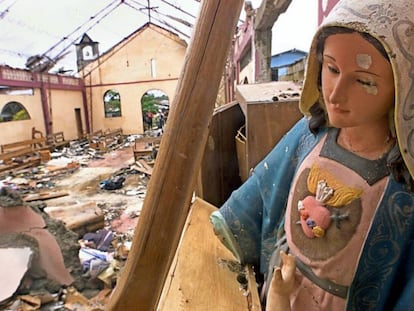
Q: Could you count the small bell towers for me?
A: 1